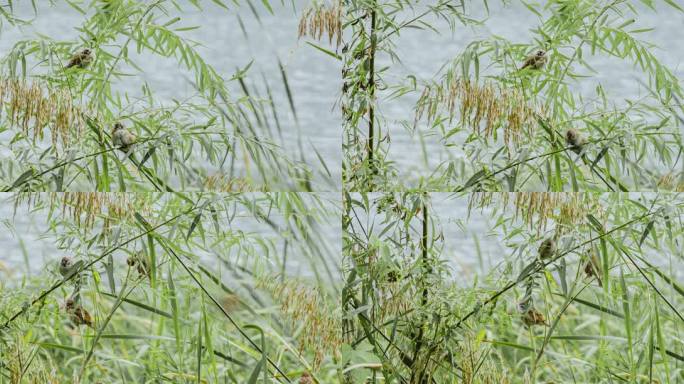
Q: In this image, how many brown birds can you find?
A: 10